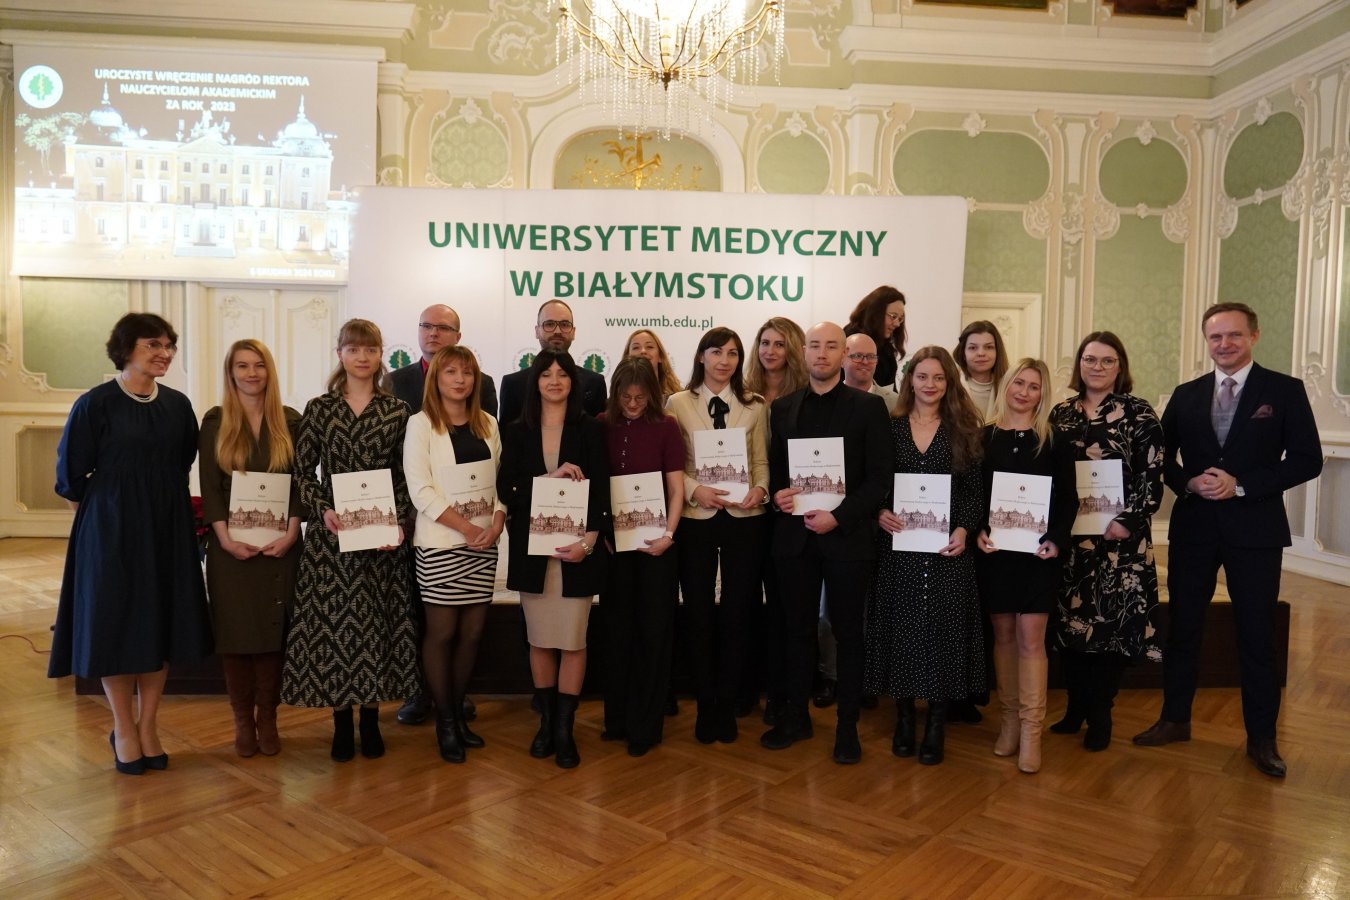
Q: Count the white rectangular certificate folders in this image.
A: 10